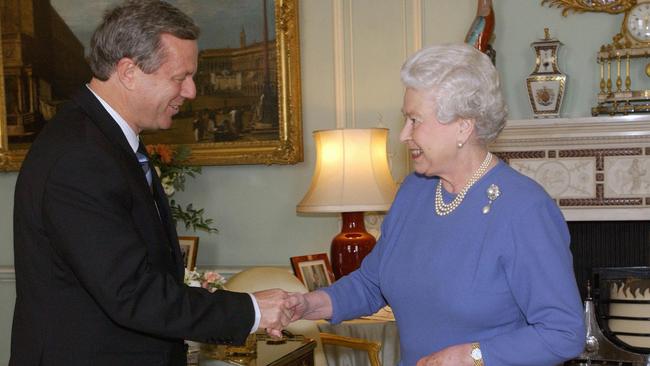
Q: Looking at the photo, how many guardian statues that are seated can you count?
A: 0